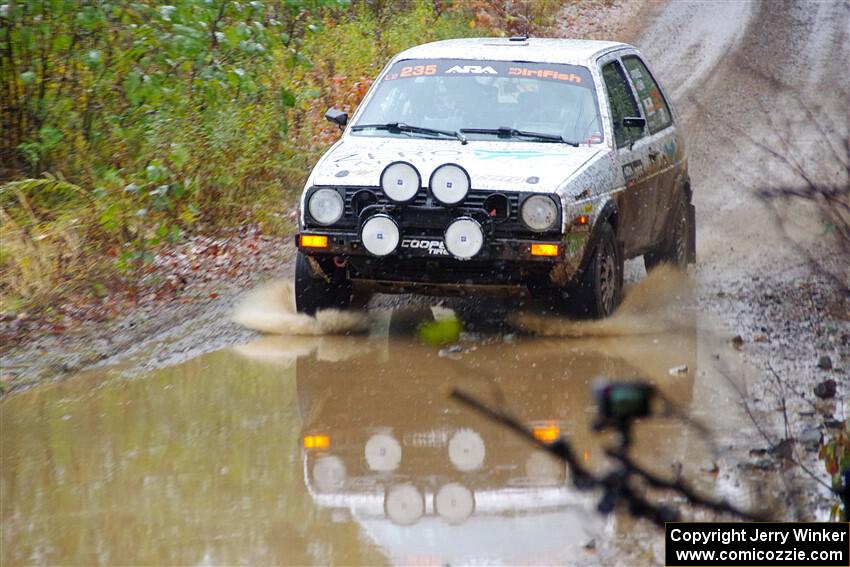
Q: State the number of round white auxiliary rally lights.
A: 4